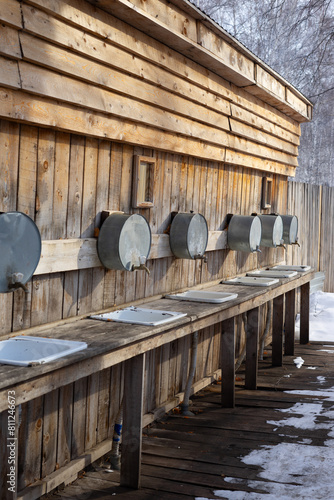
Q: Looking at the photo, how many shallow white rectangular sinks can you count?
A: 6